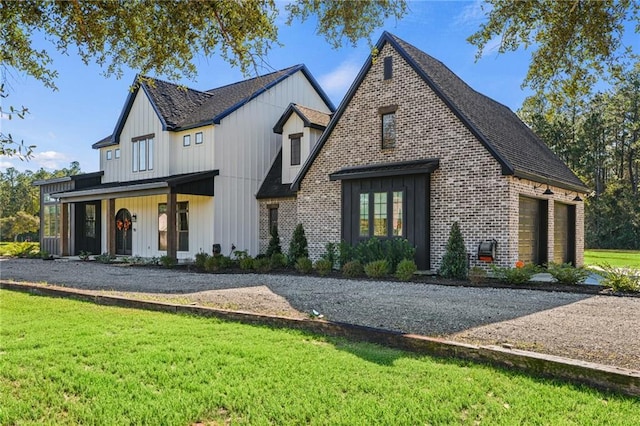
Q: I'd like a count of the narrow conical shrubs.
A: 3